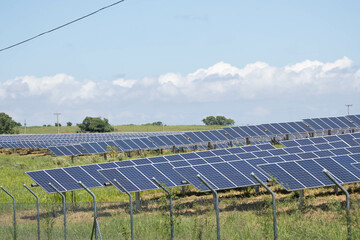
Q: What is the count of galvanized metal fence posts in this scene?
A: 9